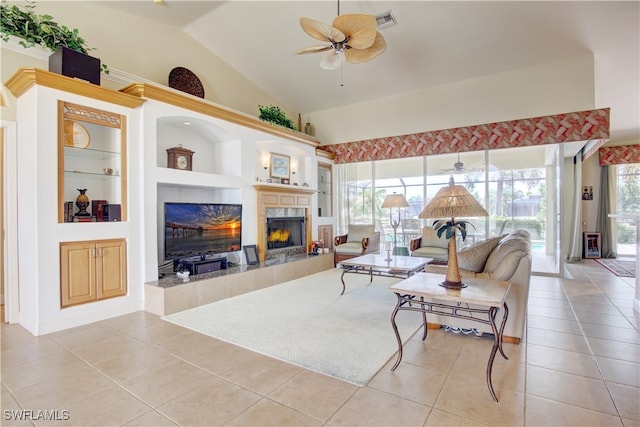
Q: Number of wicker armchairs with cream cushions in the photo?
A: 2